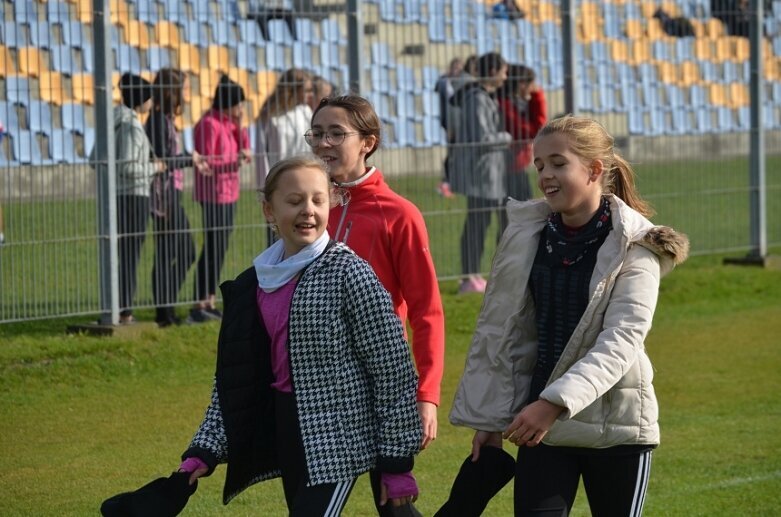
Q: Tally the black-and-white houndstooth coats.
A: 1